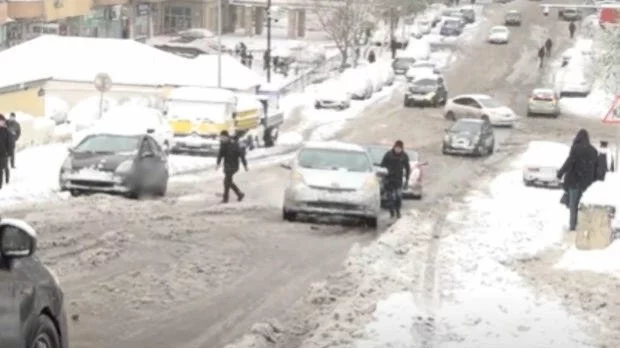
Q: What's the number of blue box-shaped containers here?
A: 0